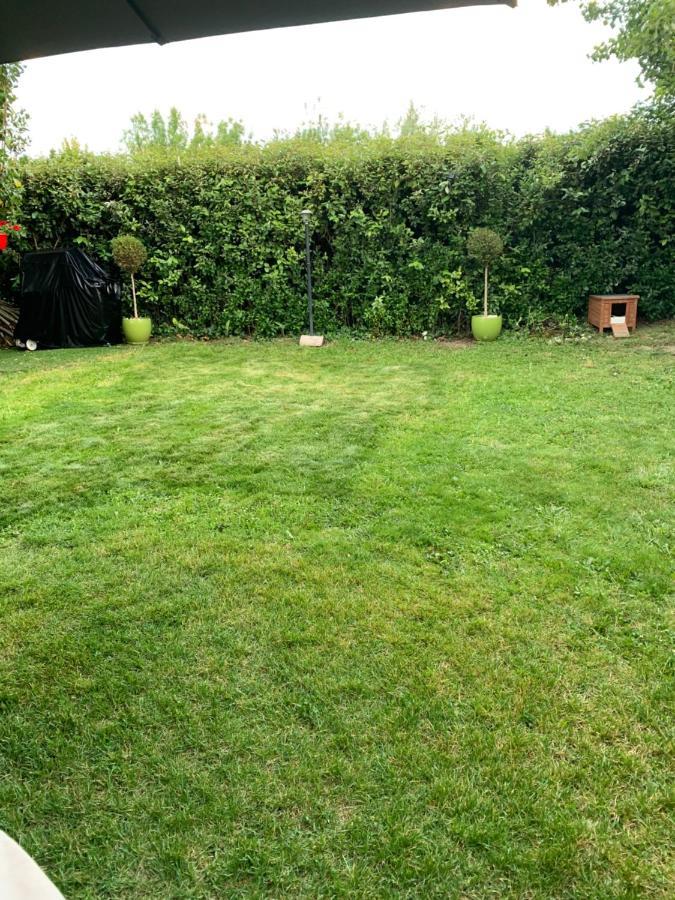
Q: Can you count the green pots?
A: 2